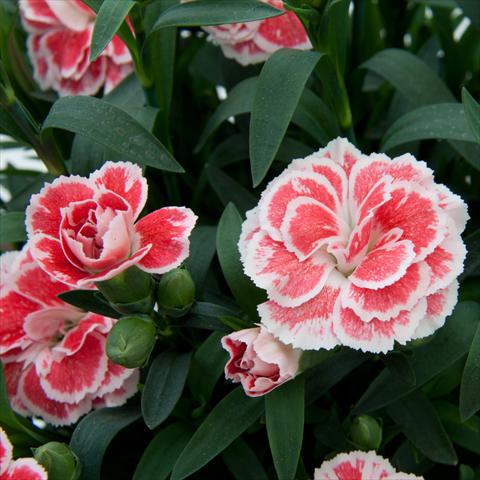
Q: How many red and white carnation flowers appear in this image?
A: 8